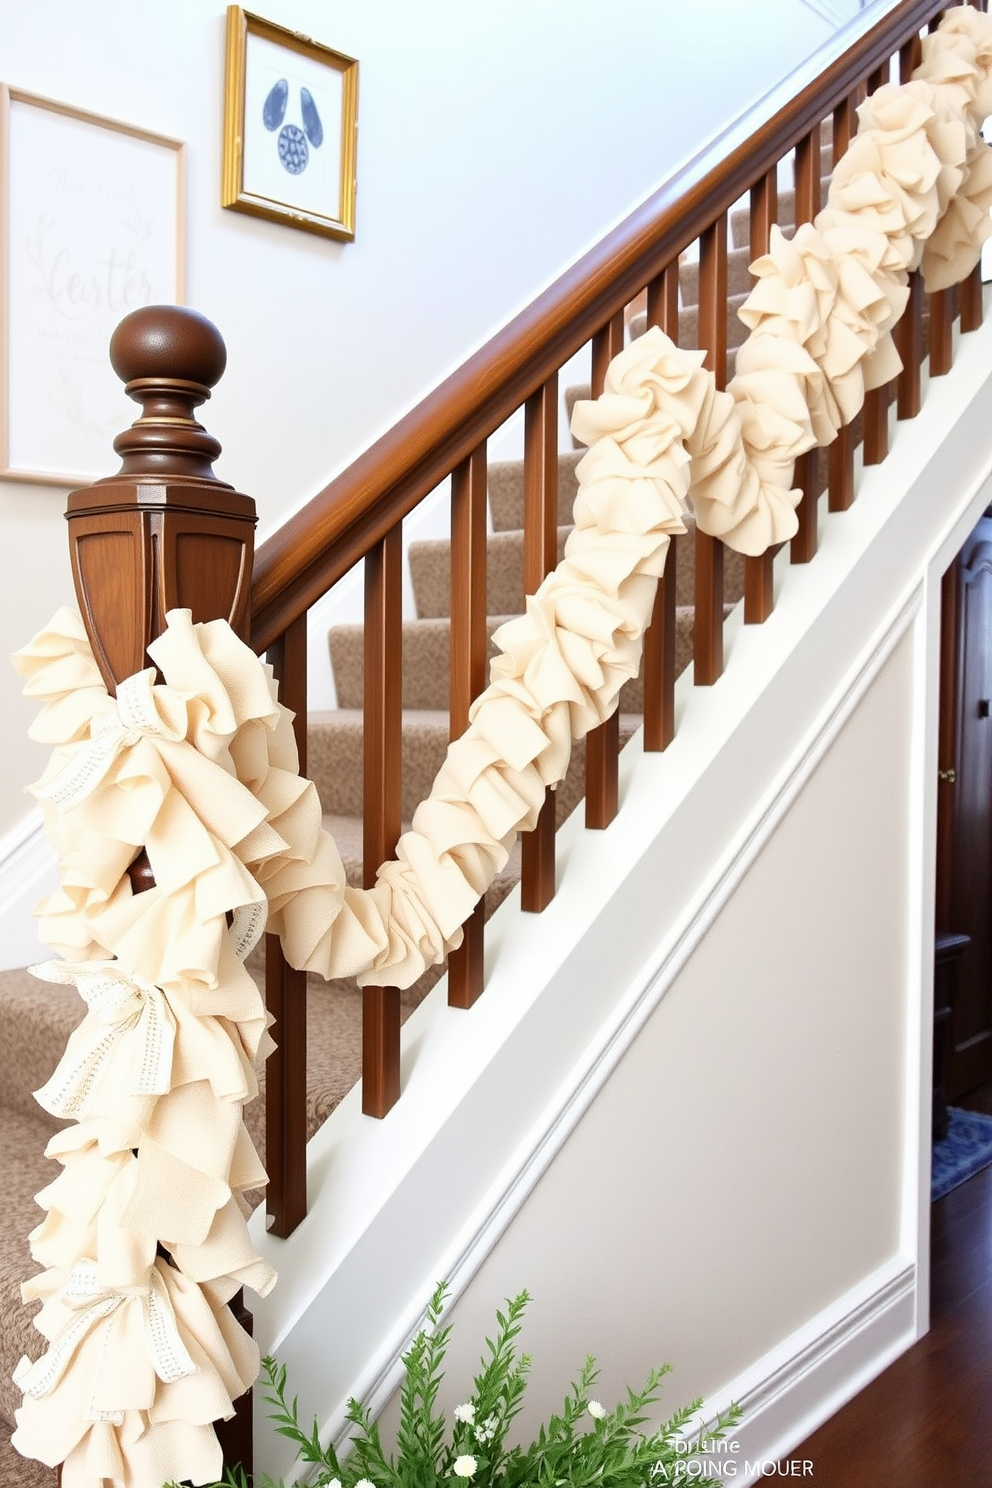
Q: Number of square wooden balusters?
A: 14